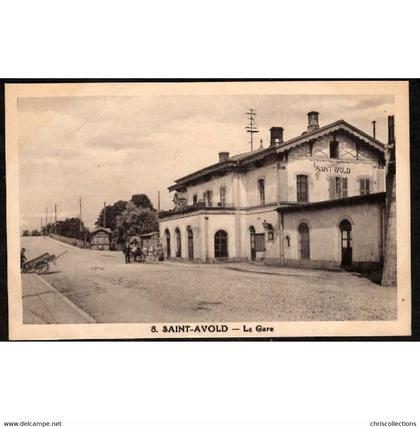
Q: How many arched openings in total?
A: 7